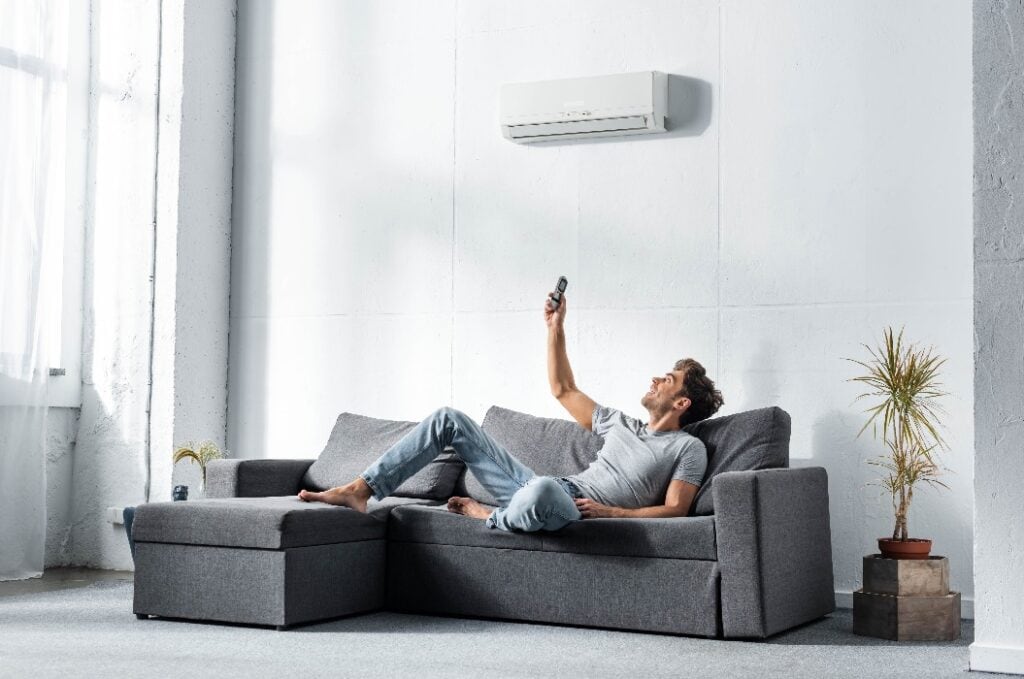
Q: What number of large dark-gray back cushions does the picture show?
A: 3